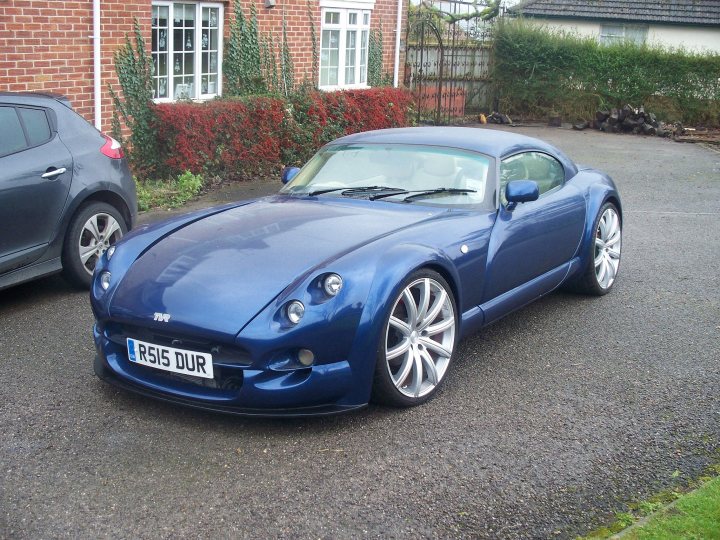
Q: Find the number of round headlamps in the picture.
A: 4